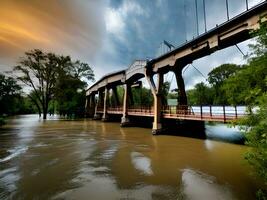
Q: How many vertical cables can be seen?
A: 4